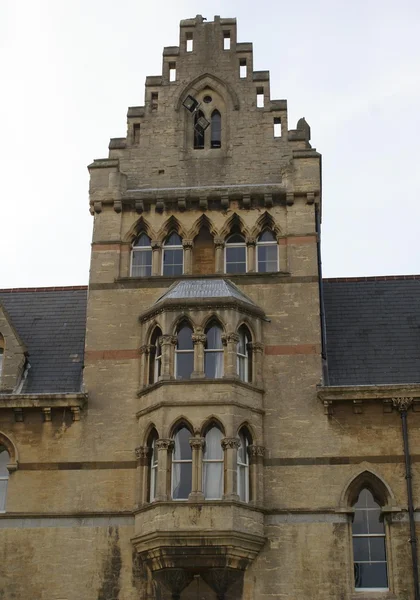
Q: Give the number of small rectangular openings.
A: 8